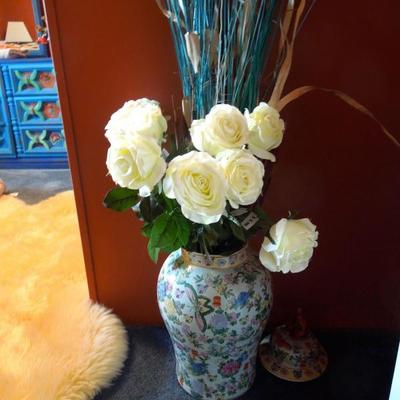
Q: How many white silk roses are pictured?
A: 7